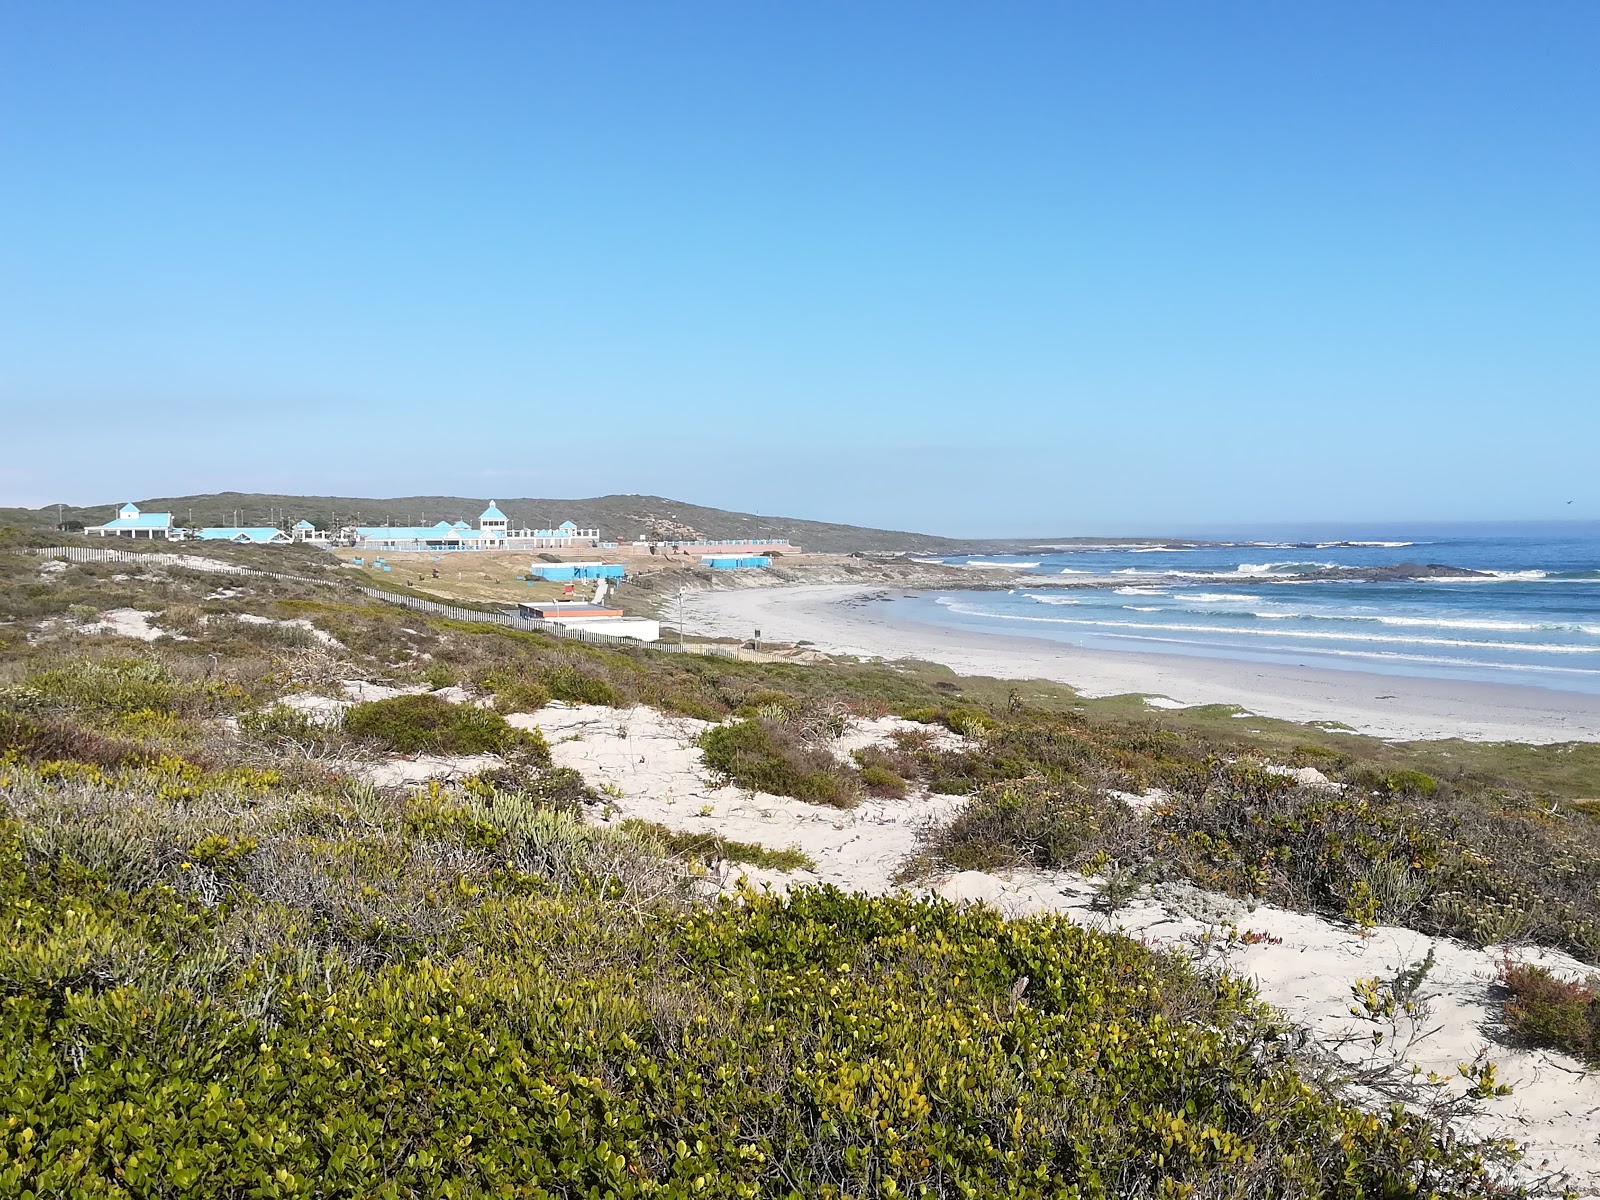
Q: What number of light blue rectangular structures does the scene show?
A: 2